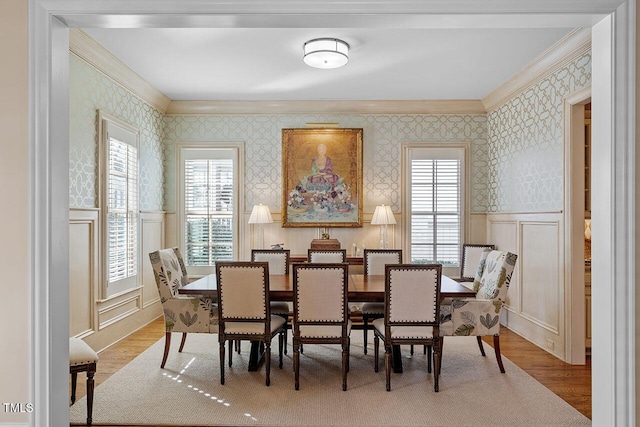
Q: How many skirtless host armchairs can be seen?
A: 2